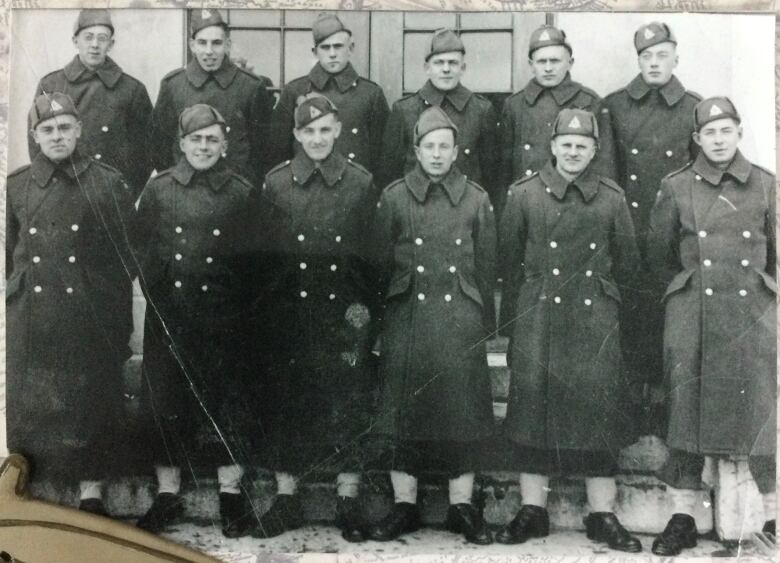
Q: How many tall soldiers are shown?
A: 12